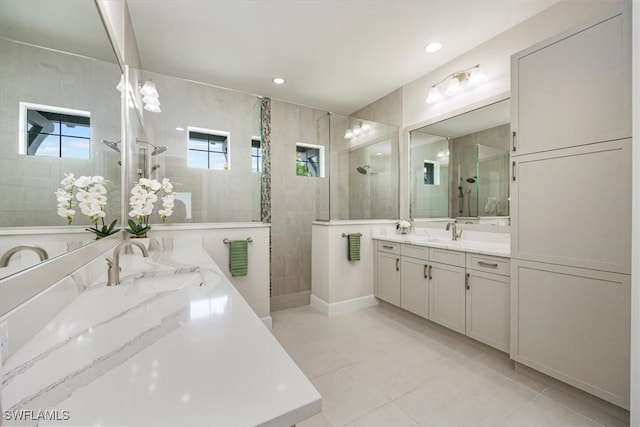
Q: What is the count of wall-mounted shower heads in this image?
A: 2